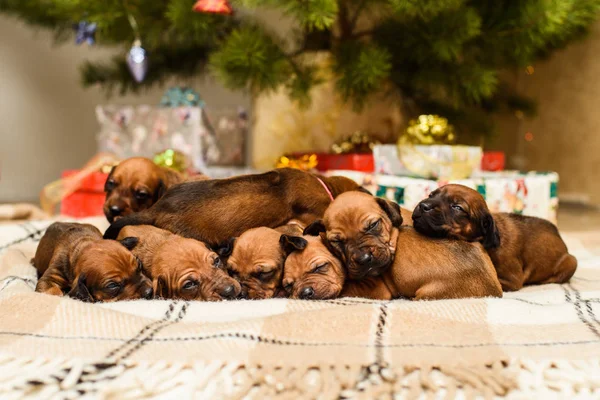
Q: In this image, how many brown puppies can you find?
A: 8